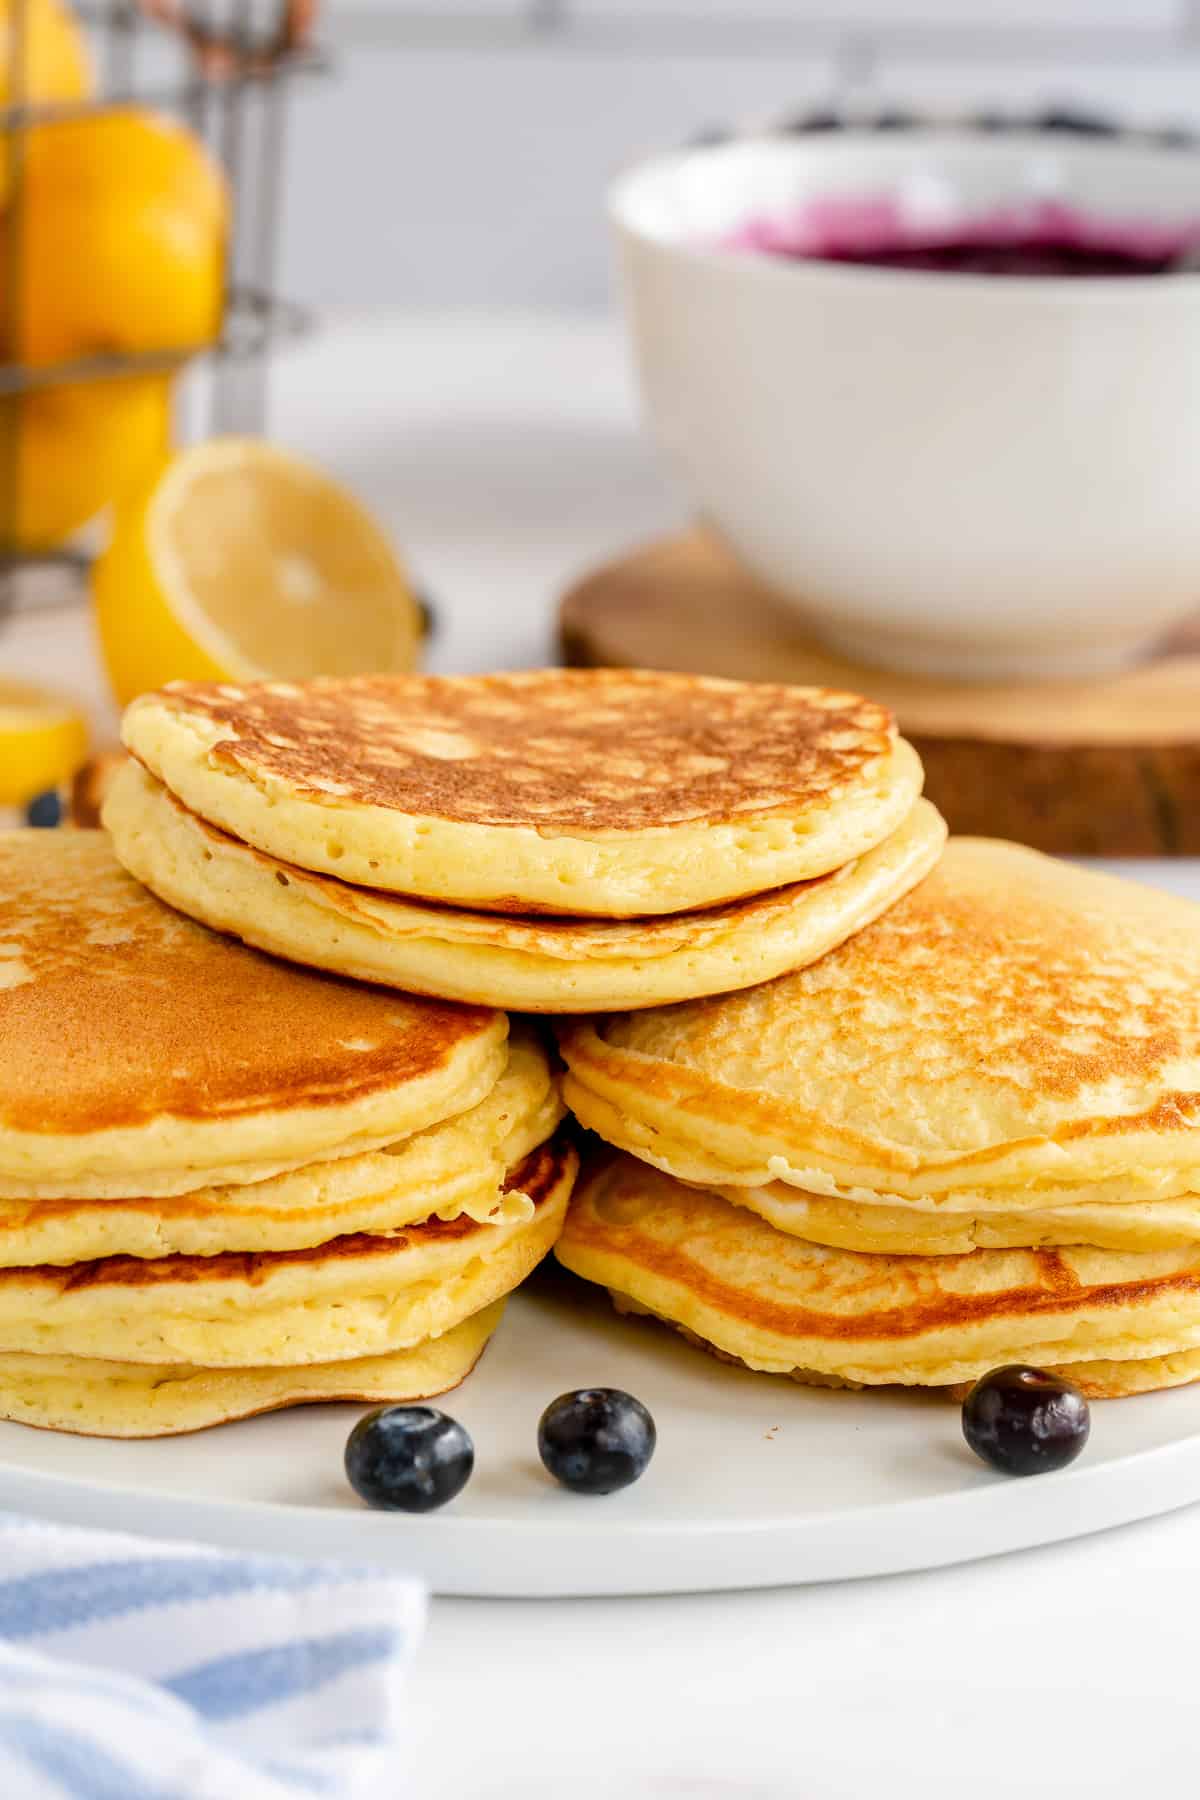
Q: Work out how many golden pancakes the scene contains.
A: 10